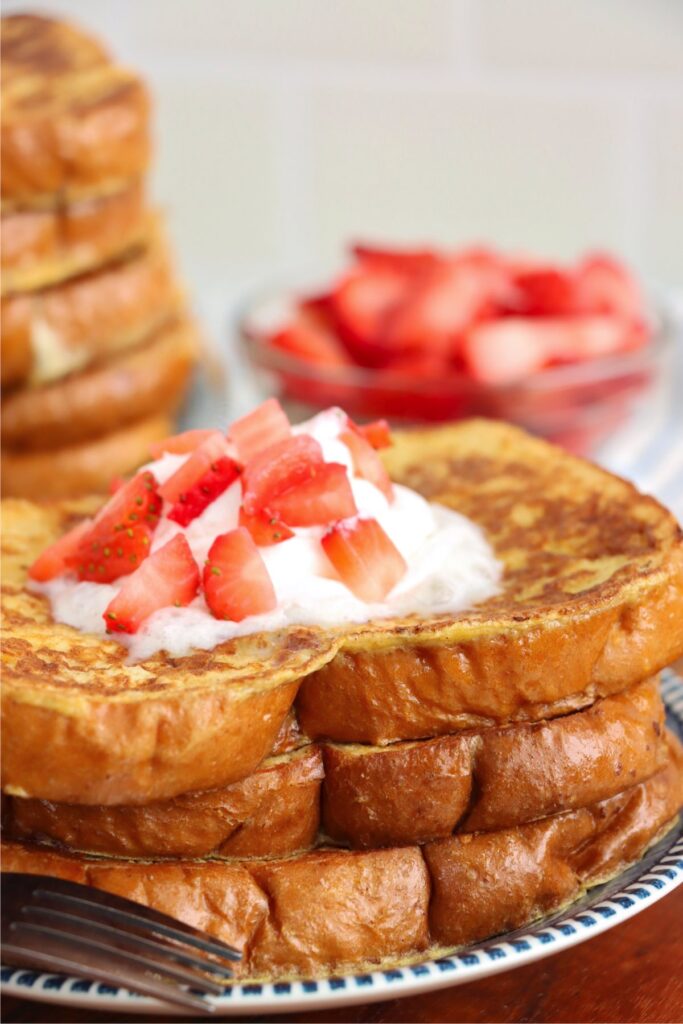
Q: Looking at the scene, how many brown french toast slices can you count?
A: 8